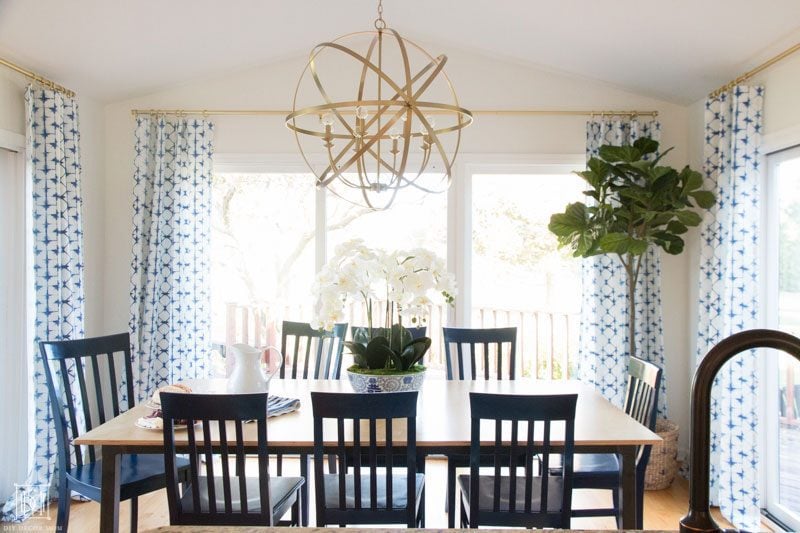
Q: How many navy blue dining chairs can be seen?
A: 8